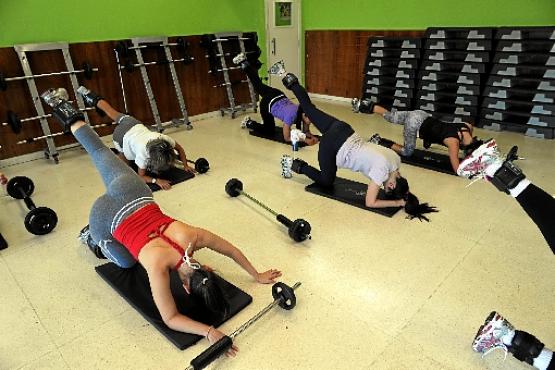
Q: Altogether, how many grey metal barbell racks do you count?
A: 3